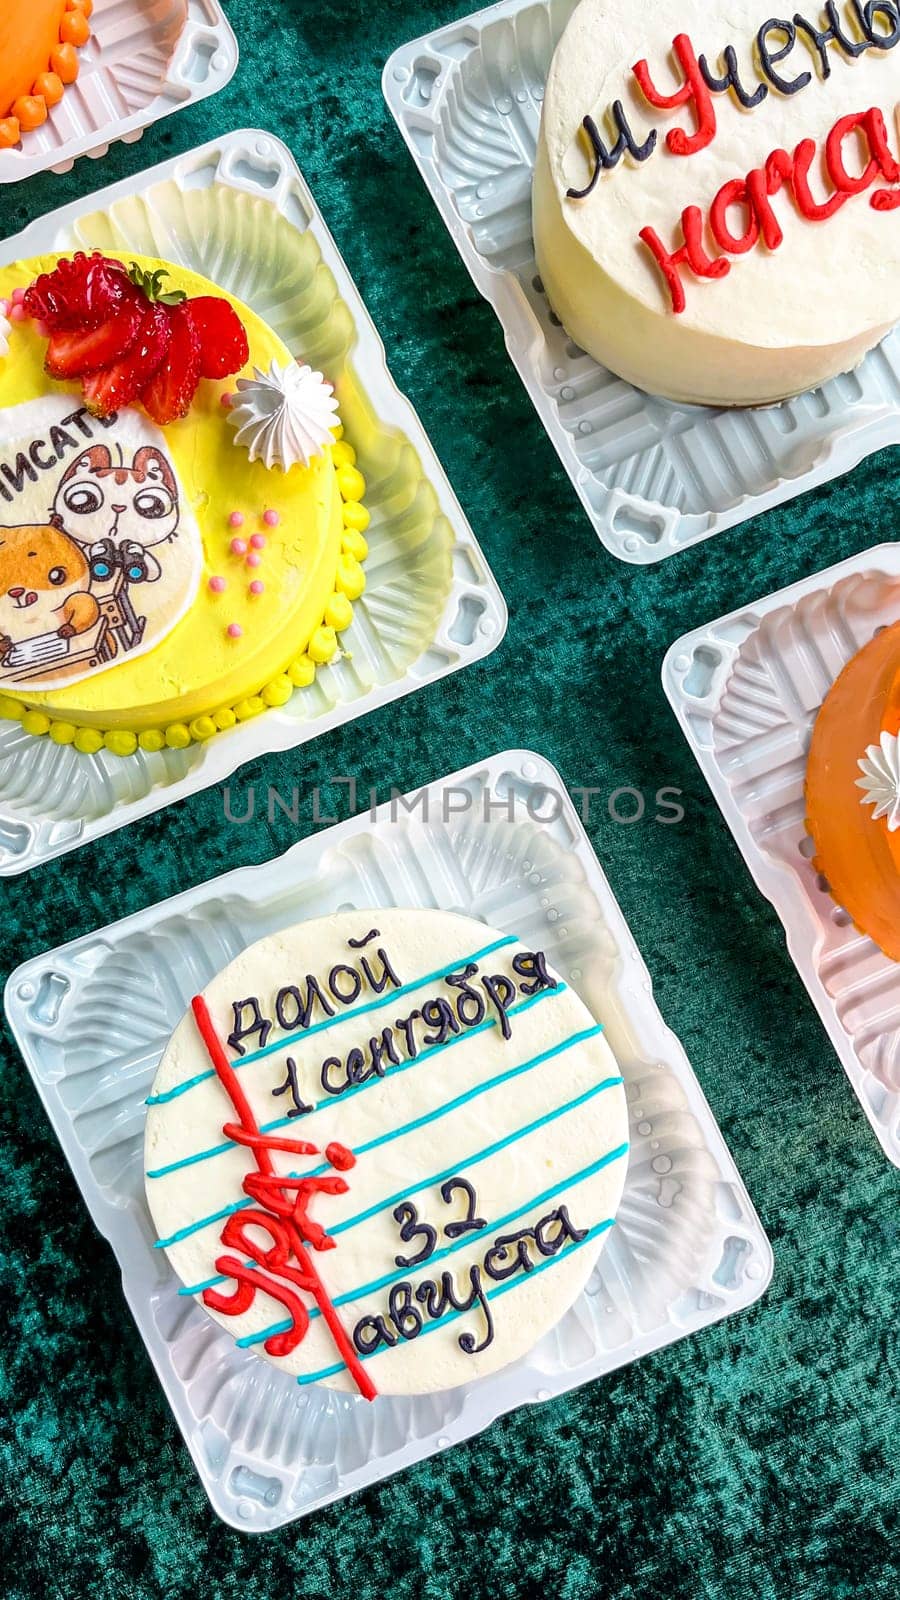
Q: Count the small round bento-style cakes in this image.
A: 5